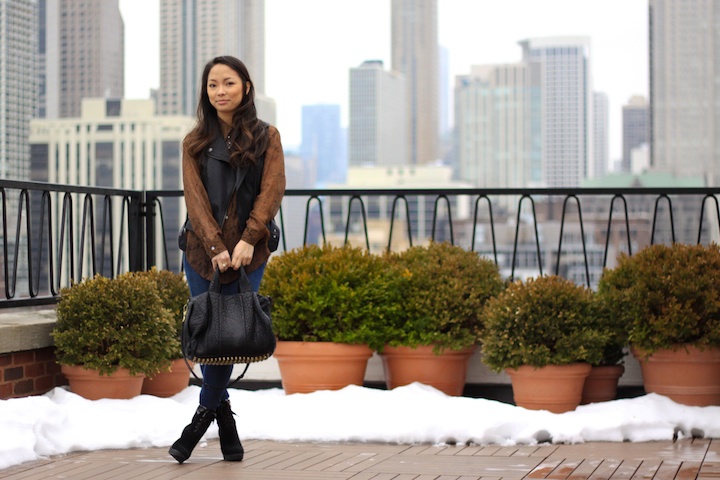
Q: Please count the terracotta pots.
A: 7